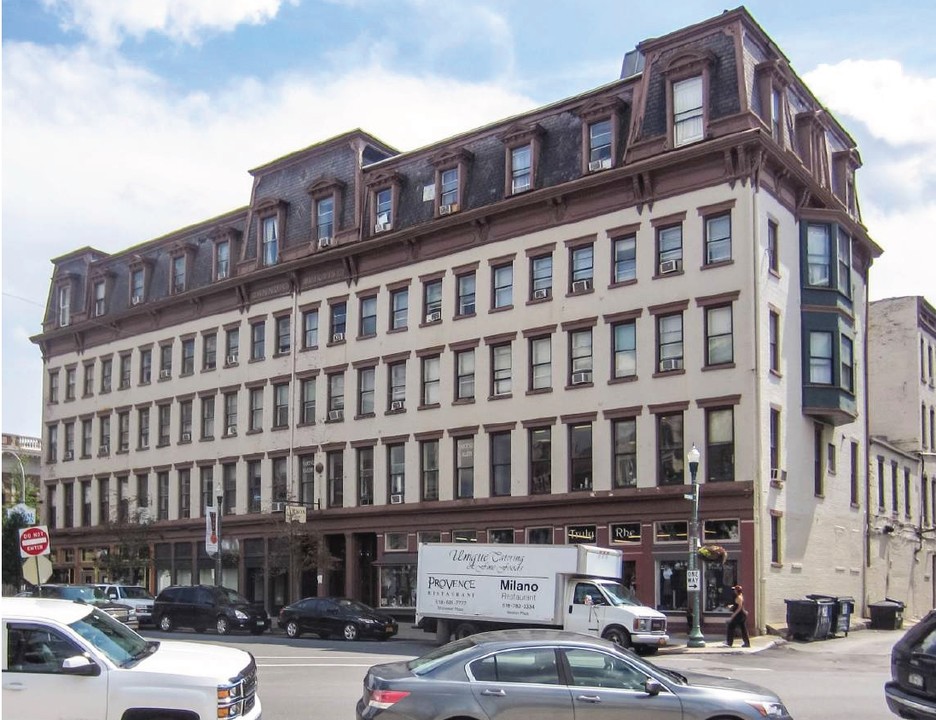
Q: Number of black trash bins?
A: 3